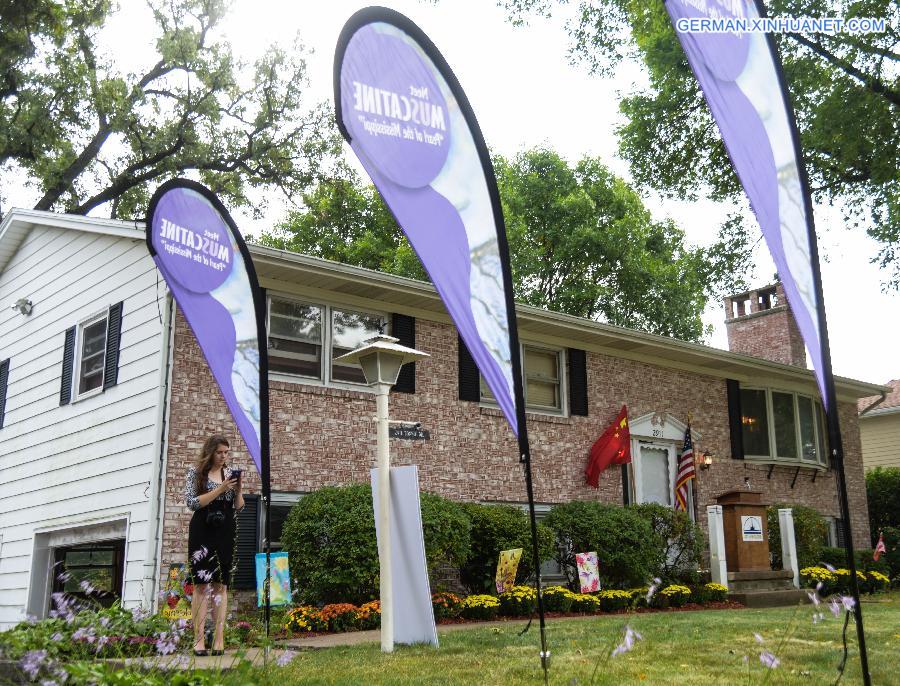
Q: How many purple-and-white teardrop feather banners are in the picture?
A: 3